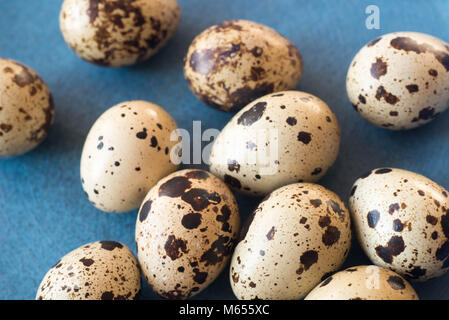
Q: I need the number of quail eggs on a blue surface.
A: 11